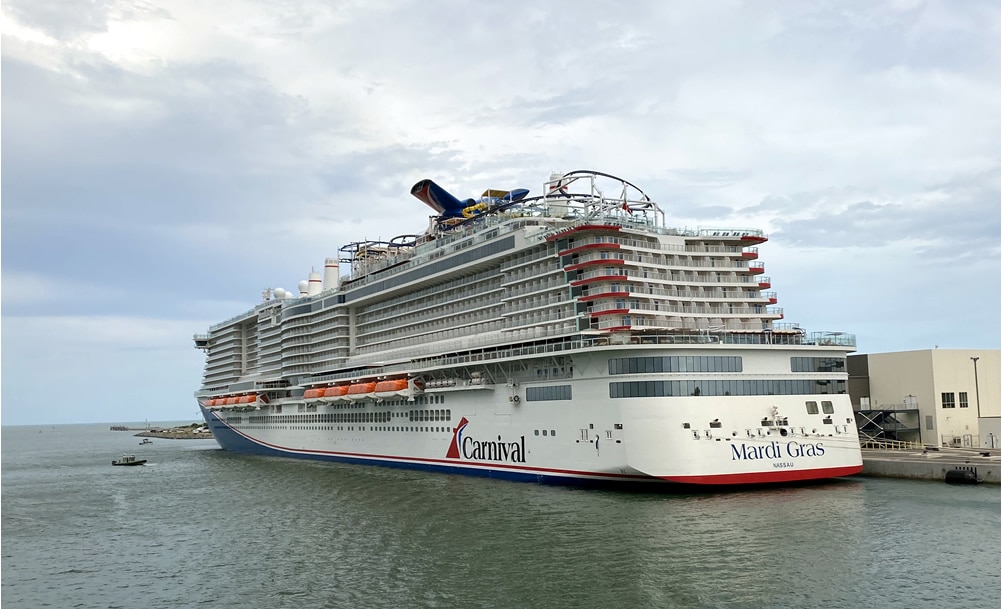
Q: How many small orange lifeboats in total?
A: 8